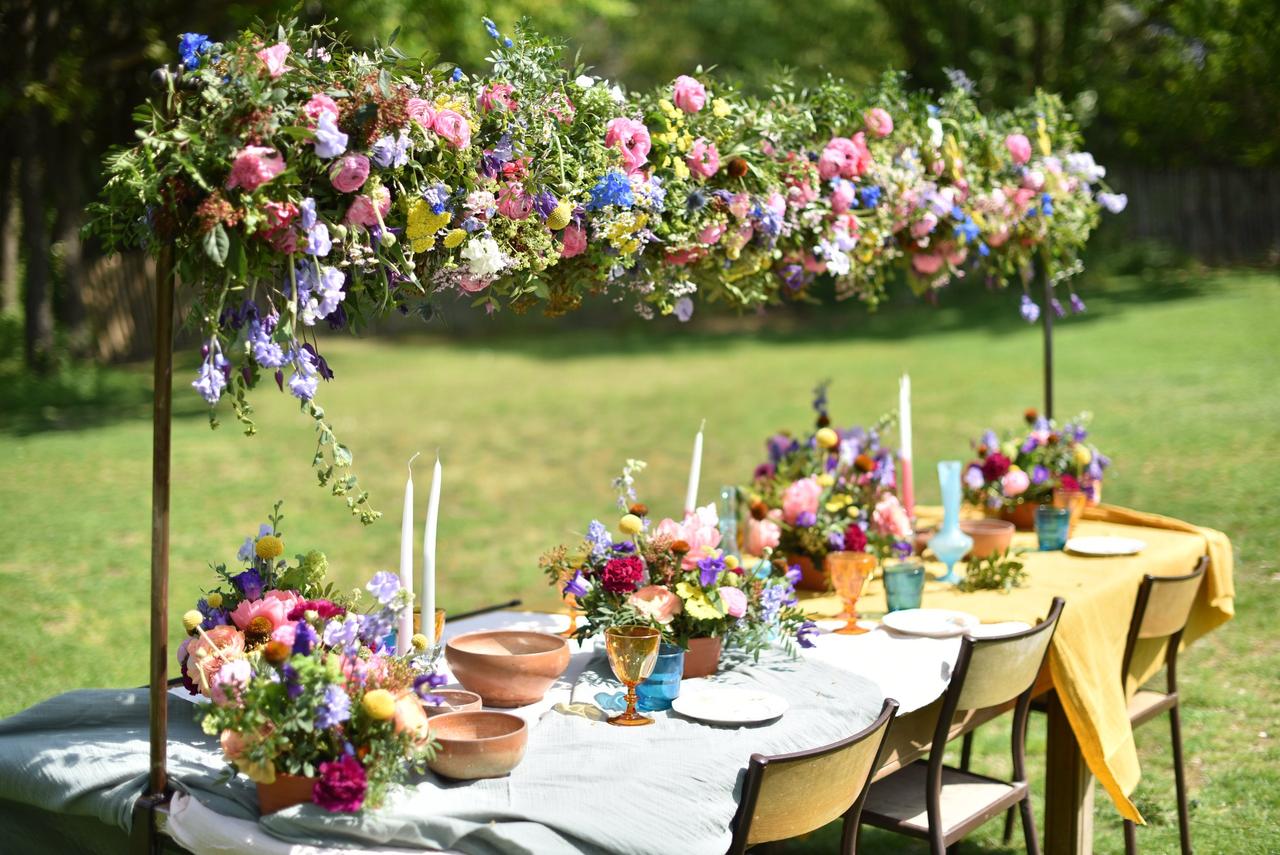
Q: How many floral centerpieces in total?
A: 4